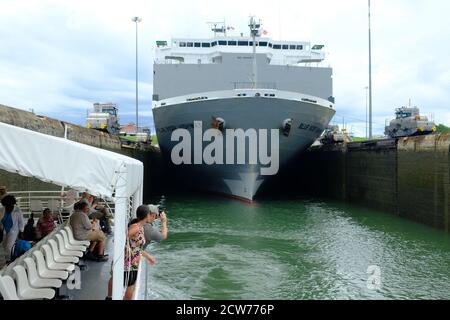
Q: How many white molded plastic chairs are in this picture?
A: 9